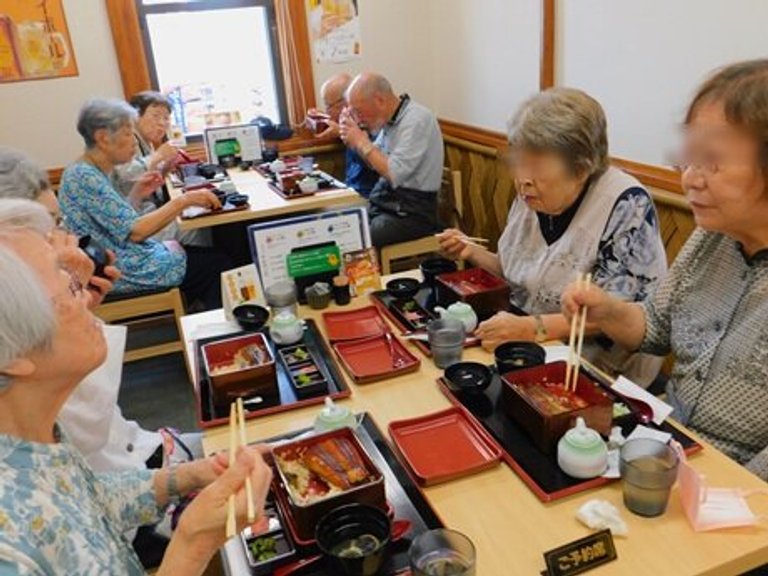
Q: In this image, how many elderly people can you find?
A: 8